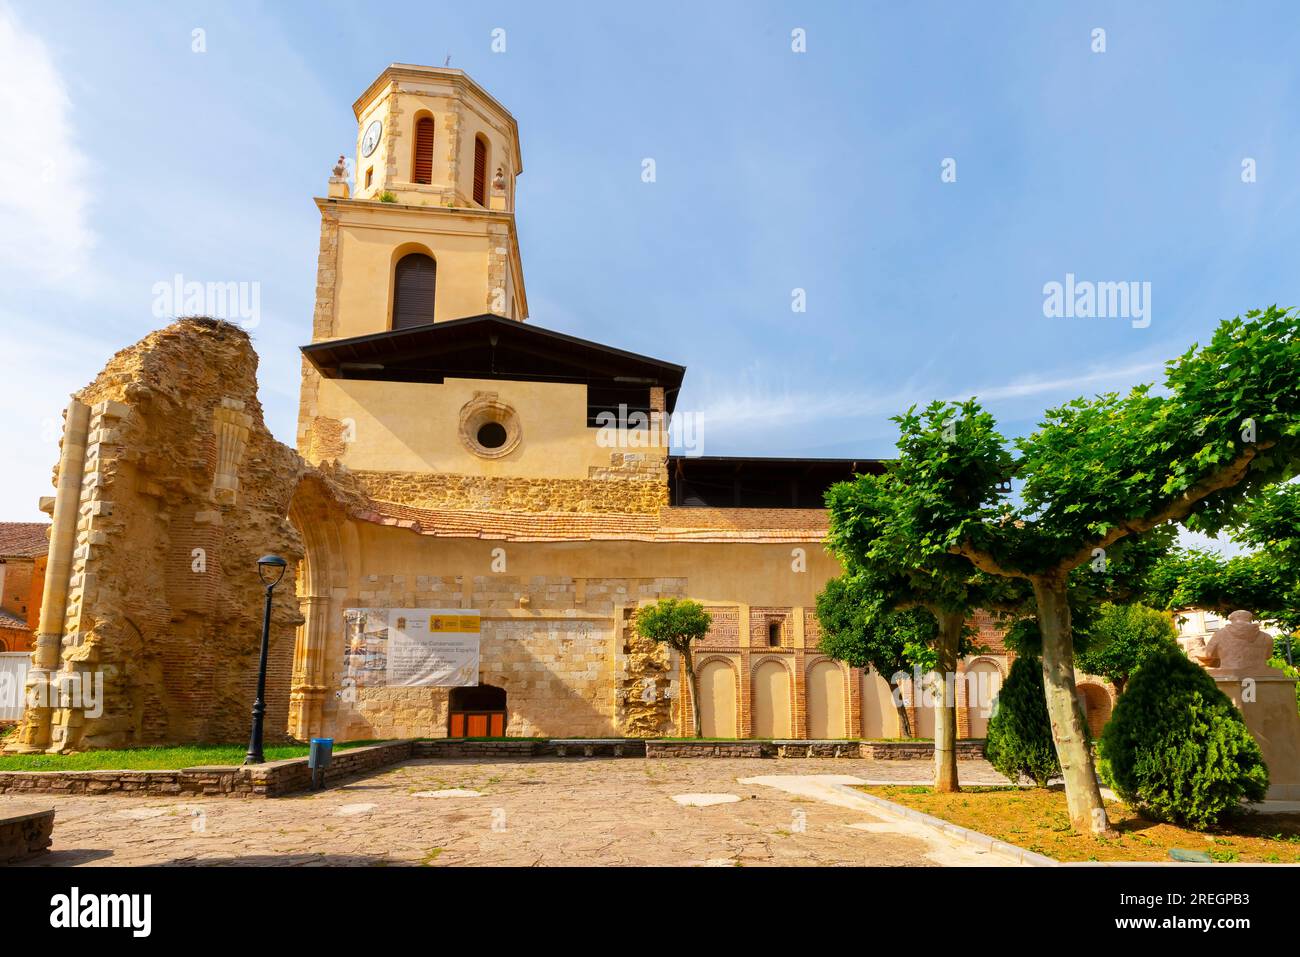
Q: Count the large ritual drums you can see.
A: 0